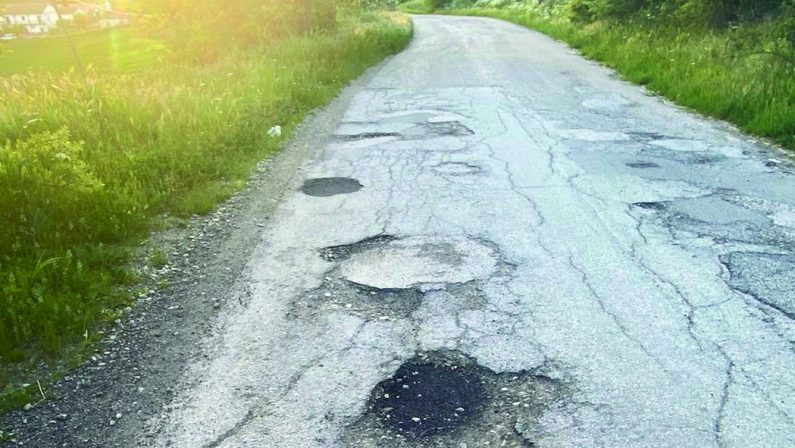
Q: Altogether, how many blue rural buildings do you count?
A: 0